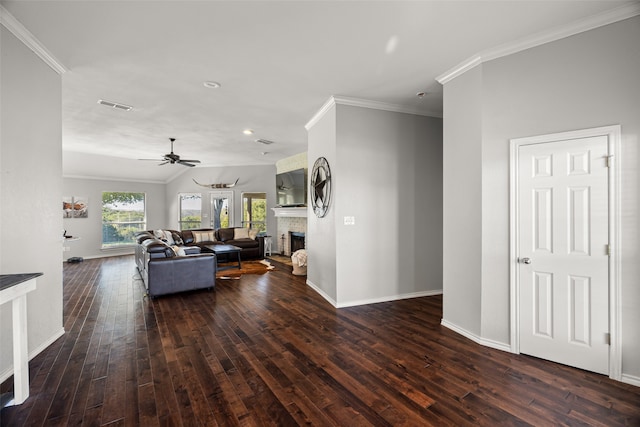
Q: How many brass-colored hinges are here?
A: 3